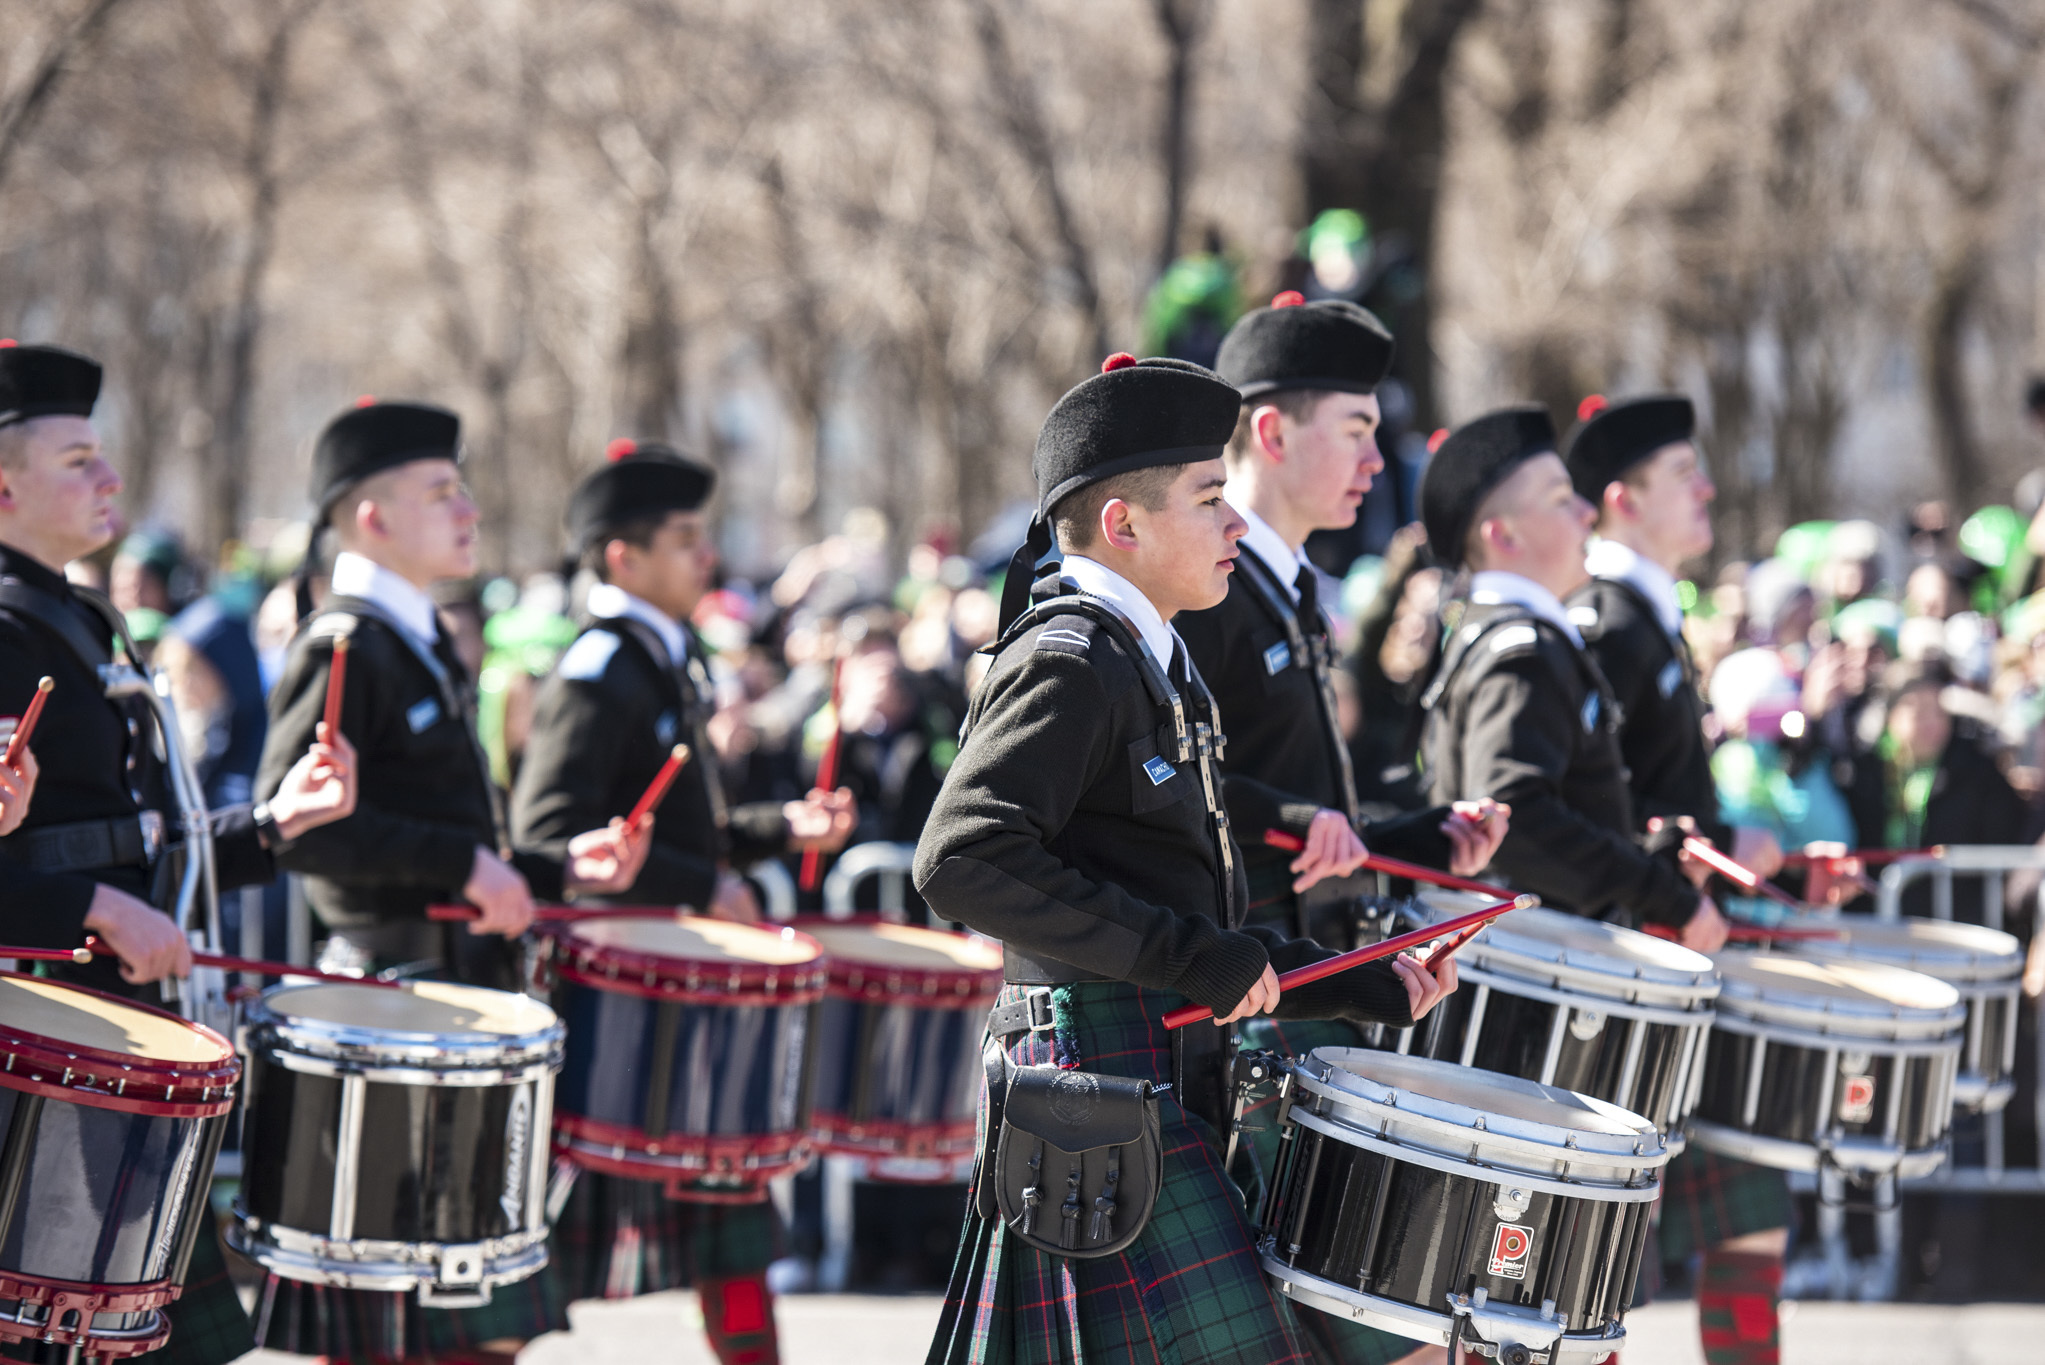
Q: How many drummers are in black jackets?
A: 7